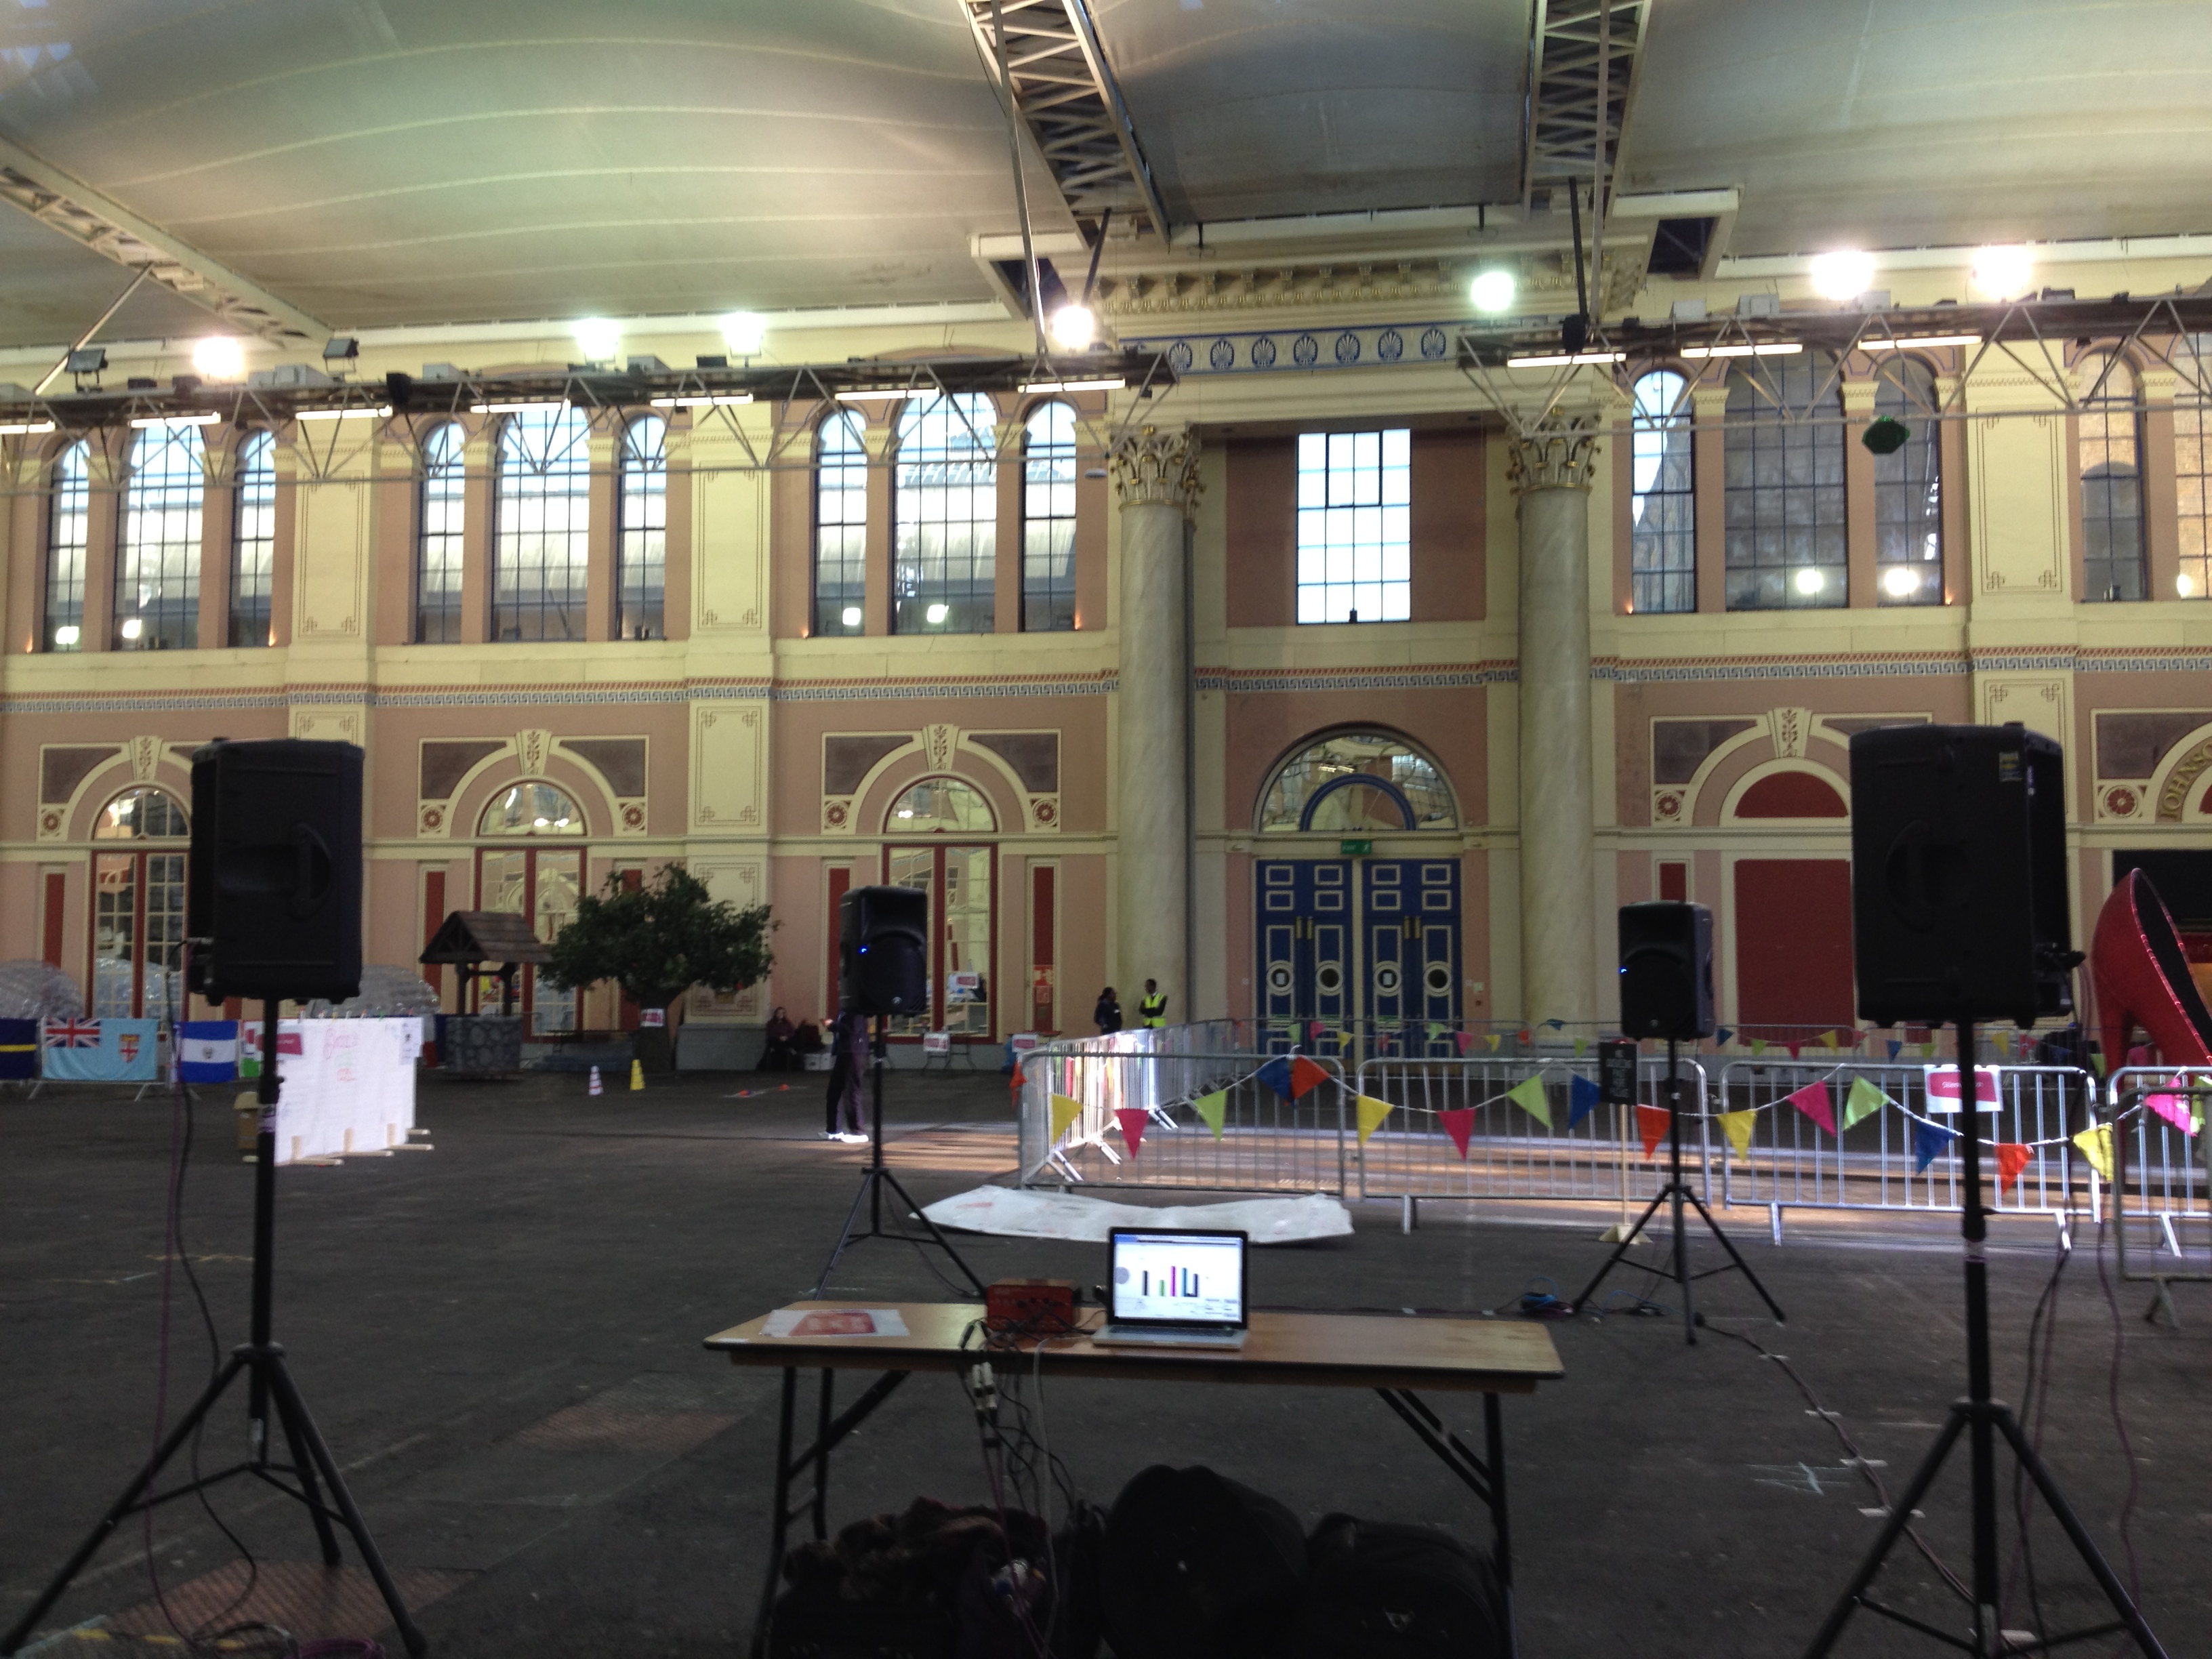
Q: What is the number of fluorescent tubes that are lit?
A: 10